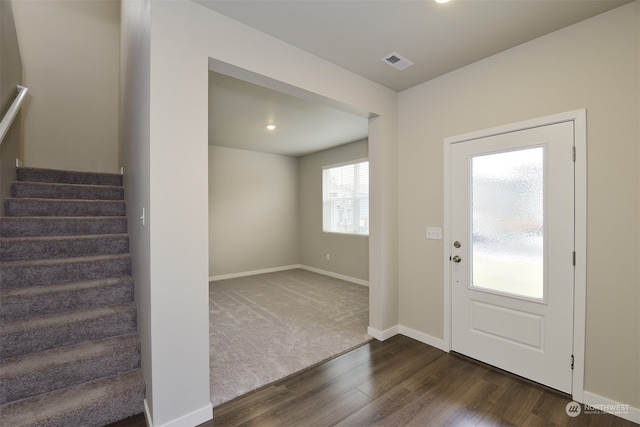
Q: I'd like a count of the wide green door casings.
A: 0